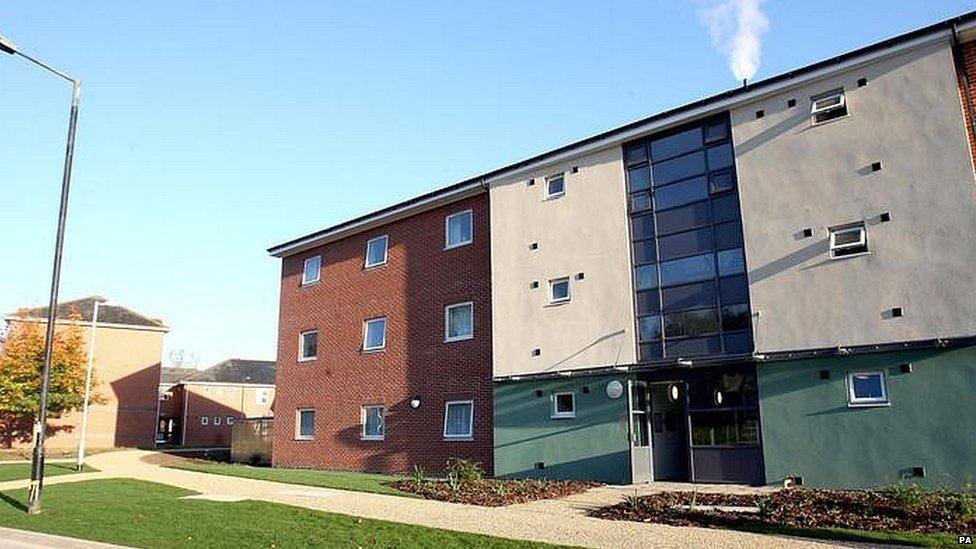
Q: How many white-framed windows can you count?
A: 15